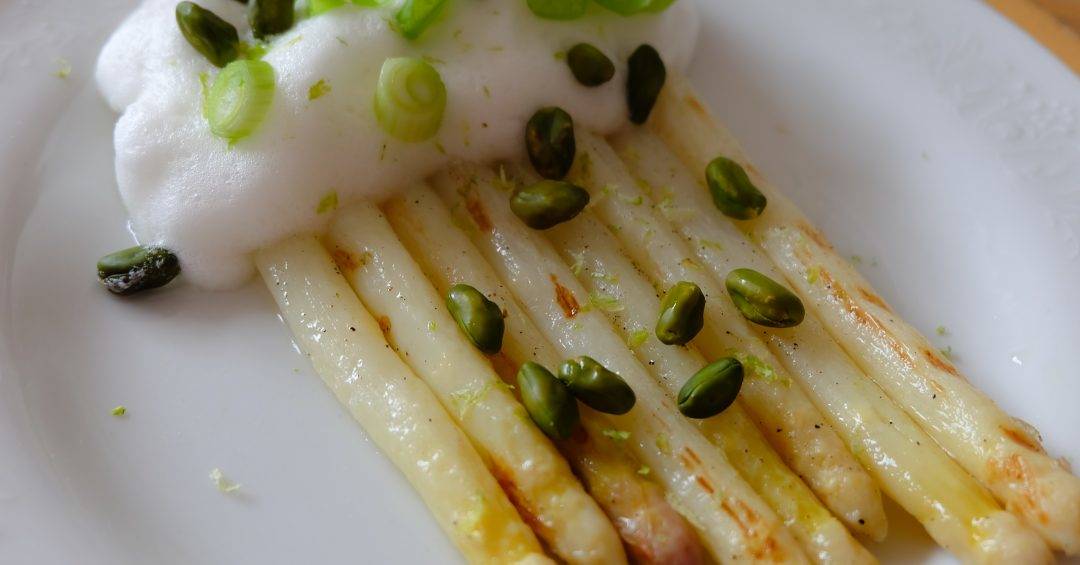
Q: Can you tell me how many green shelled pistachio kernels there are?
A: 14